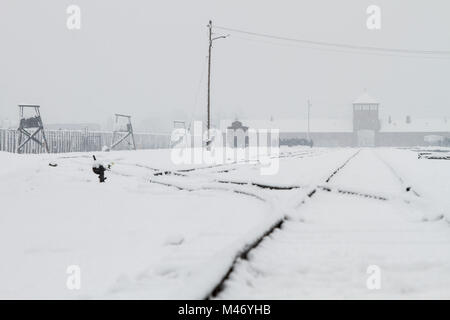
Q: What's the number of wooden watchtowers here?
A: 3